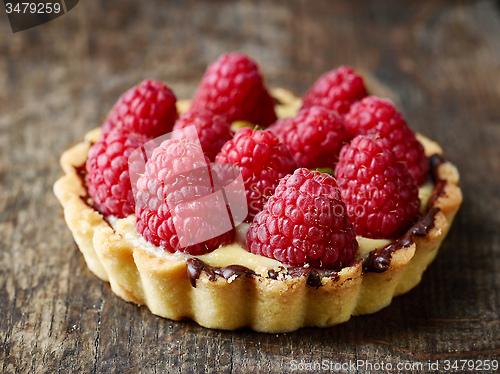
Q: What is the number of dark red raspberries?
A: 11